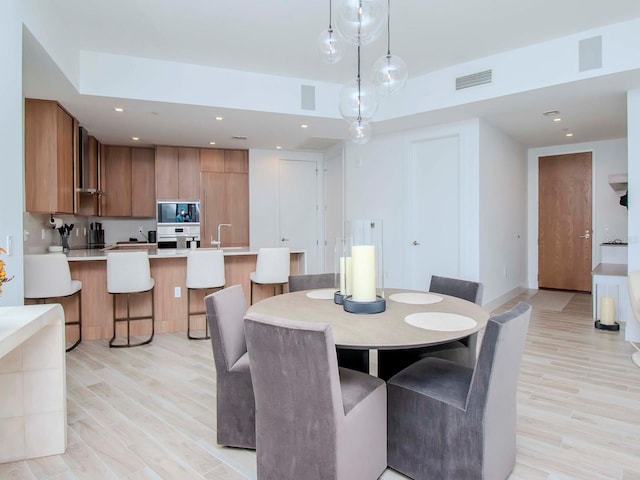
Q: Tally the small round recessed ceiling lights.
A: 8